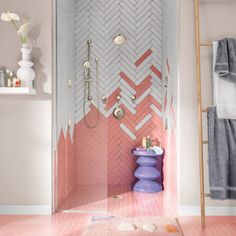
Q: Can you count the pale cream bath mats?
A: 1